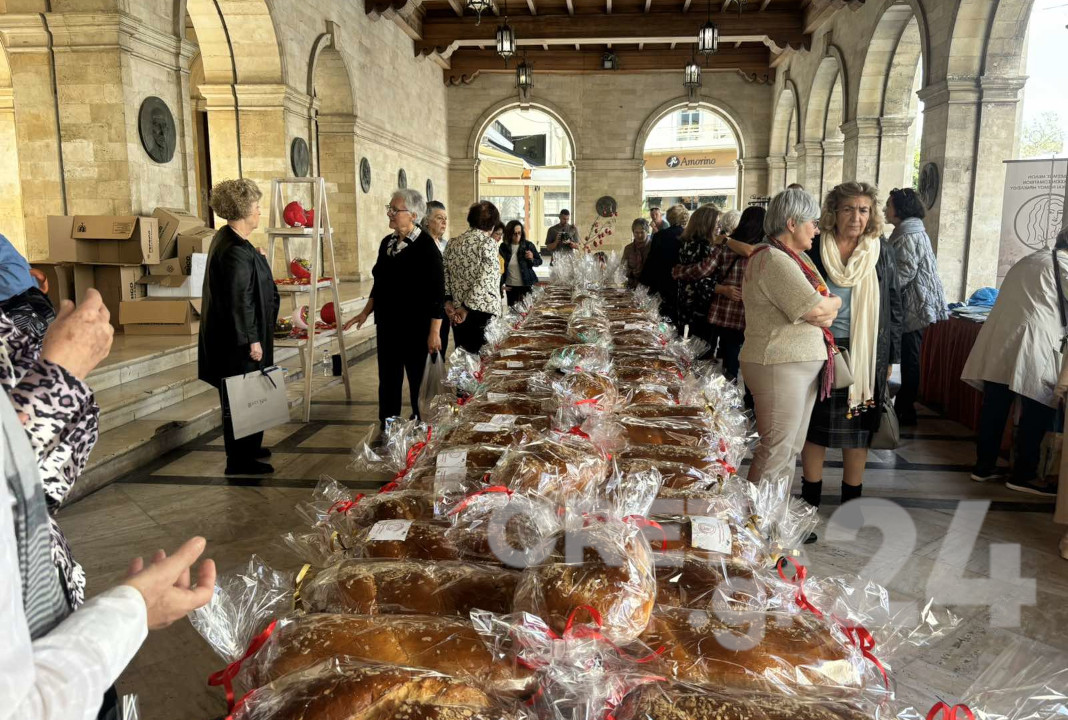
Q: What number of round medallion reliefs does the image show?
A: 7